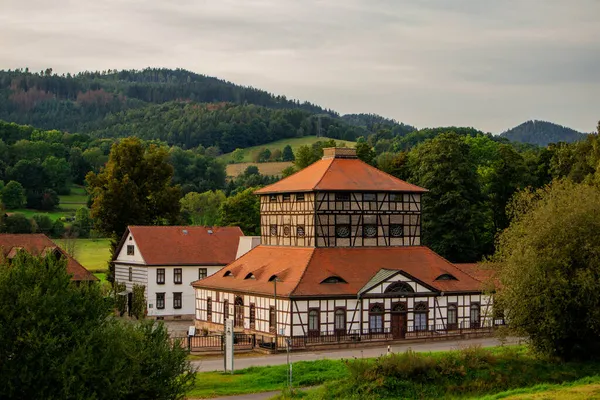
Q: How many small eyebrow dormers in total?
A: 5